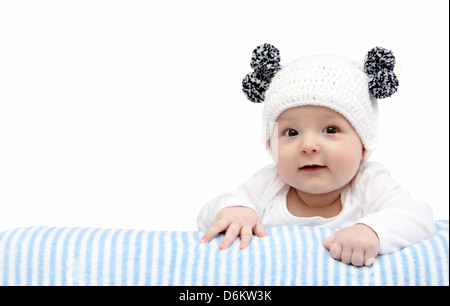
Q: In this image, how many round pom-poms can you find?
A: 4